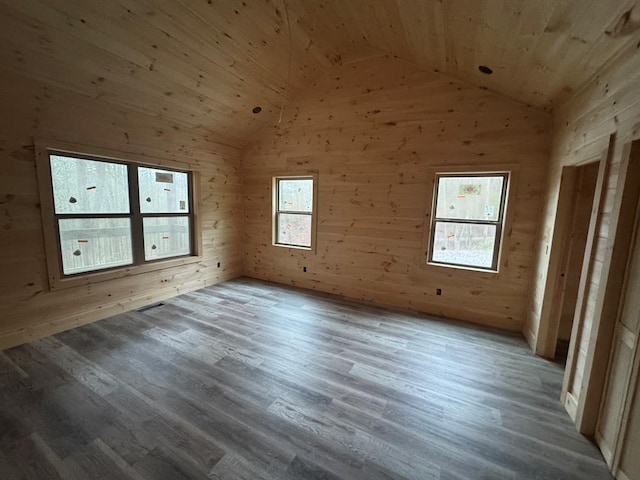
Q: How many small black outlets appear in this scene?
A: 3